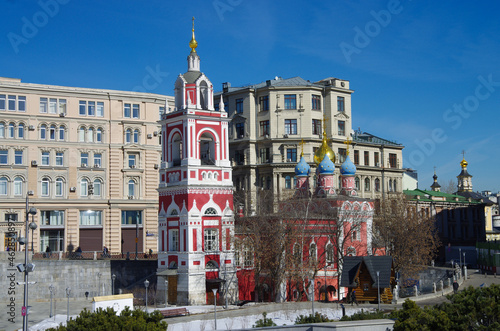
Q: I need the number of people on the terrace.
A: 4